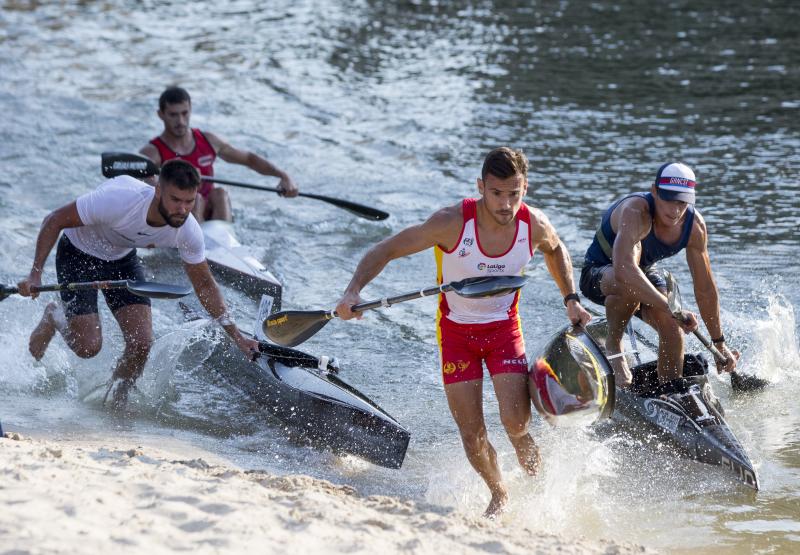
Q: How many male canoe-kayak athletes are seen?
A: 4